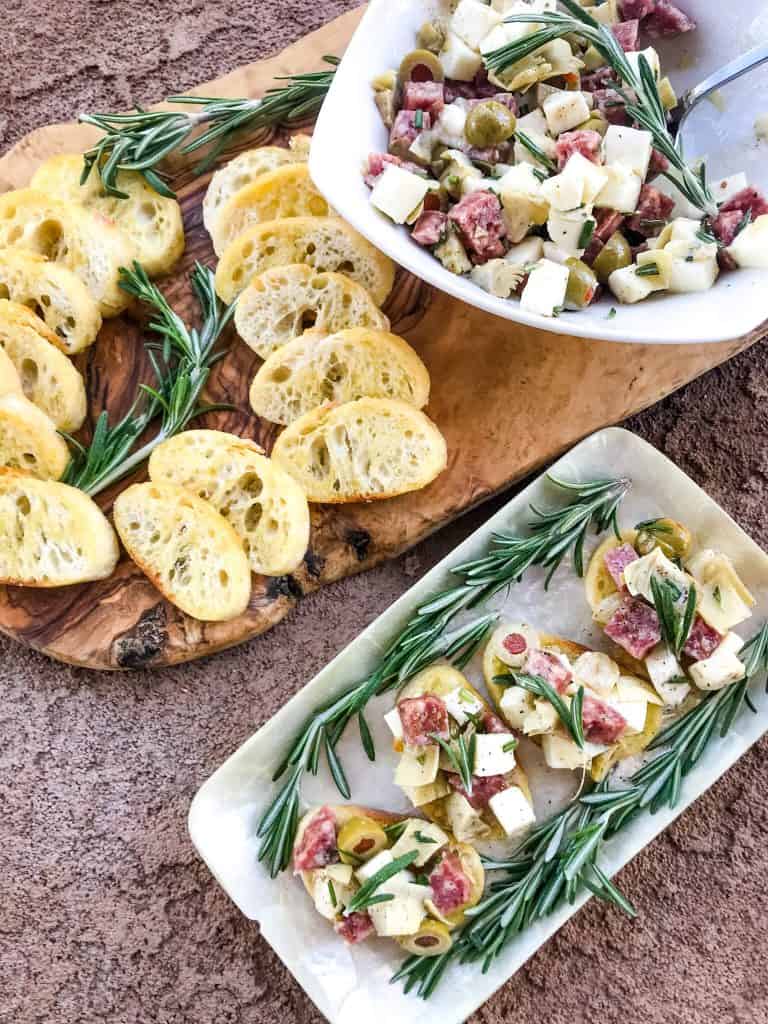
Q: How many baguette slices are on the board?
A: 15